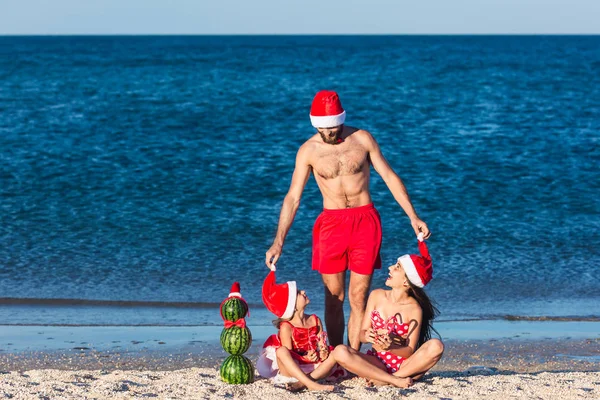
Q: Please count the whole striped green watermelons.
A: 3